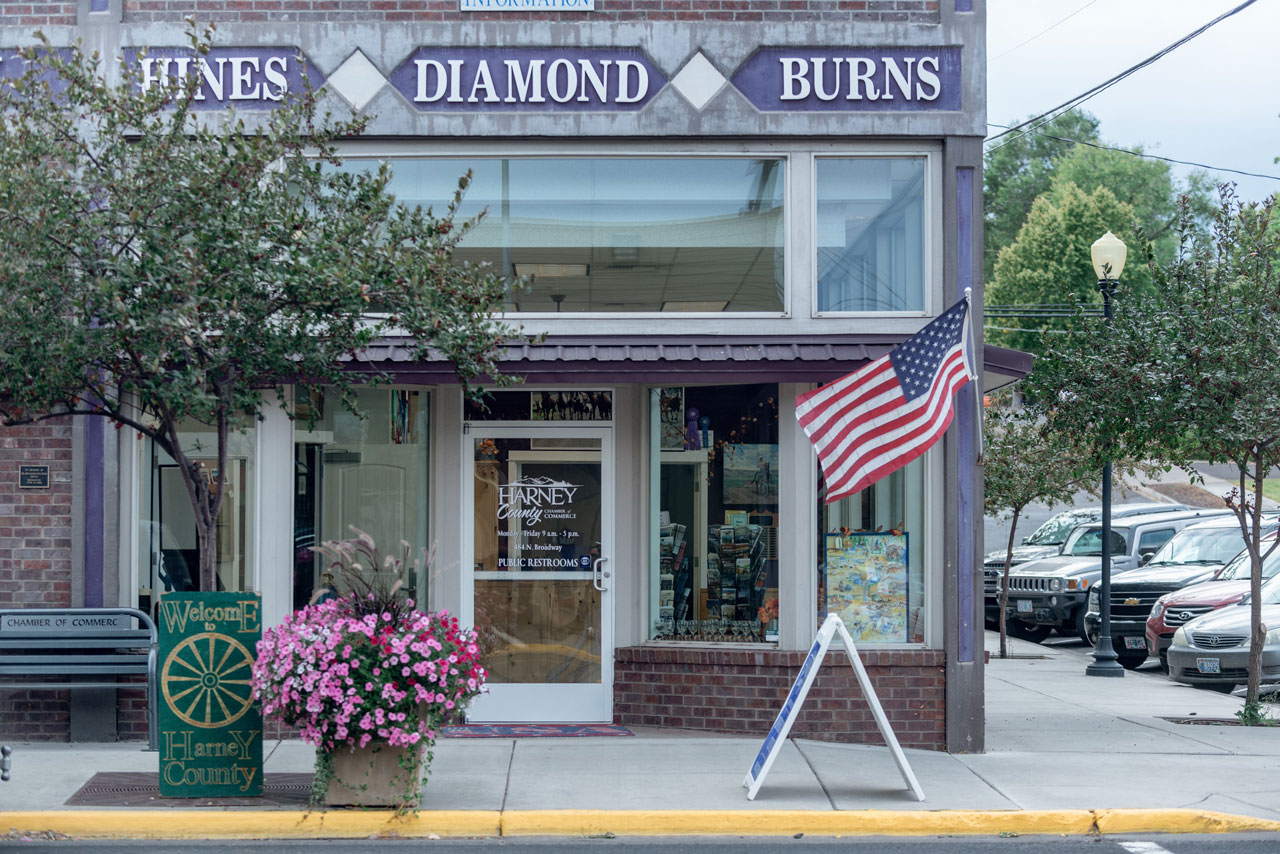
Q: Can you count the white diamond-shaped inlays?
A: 2